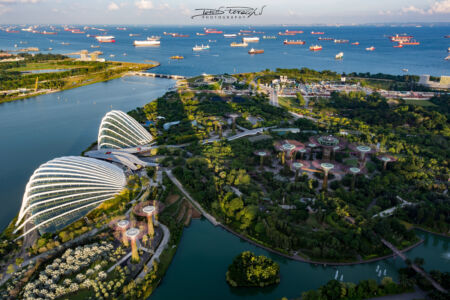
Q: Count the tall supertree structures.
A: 14